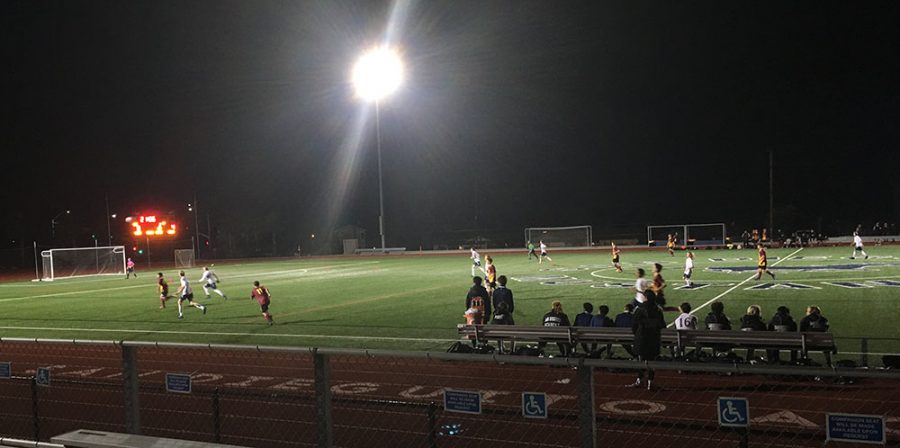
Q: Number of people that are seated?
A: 10